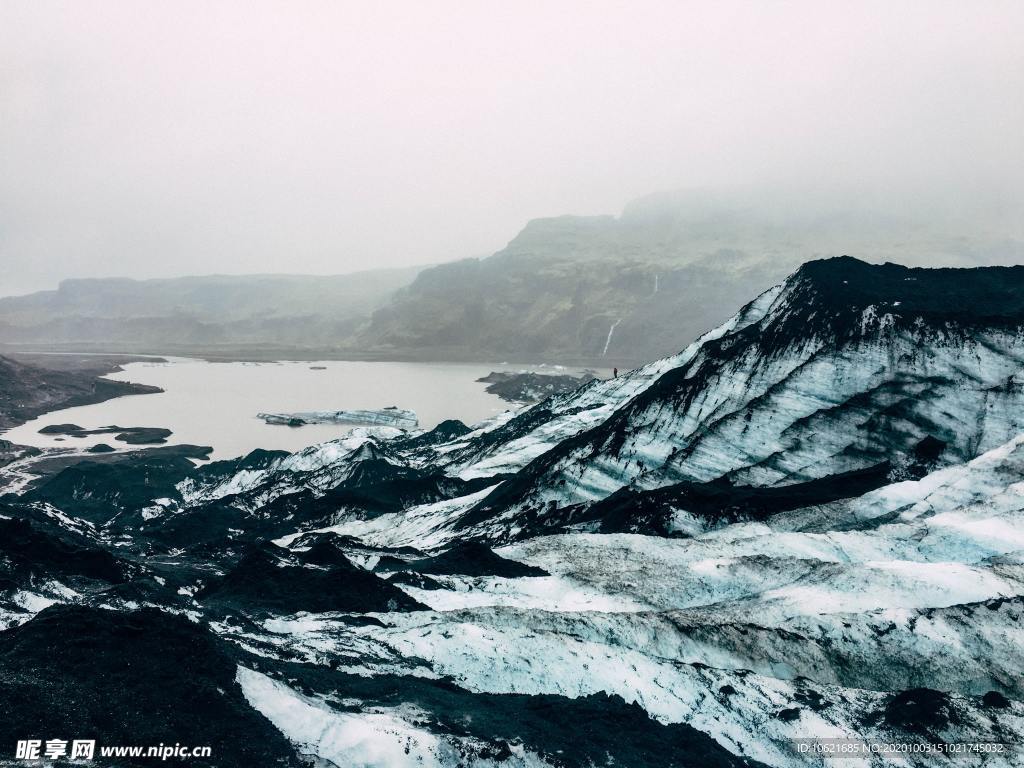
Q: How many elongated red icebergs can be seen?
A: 0